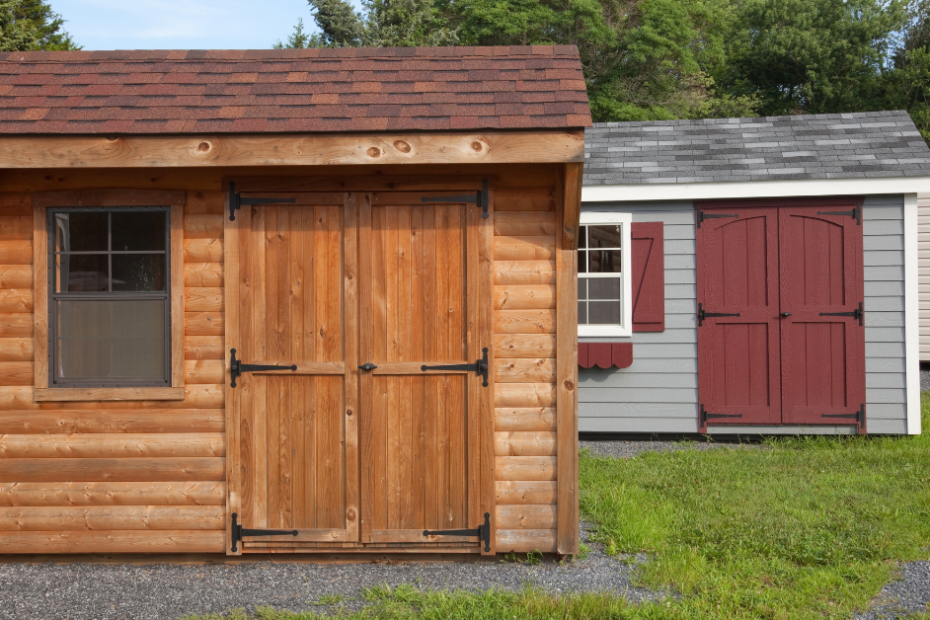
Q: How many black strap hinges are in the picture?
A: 12